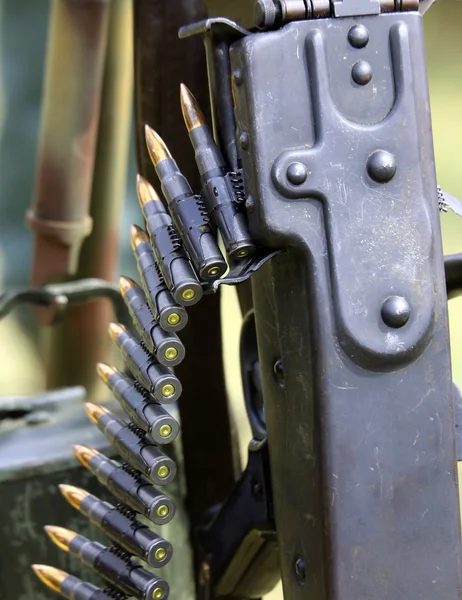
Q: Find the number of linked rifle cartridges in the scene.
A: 12